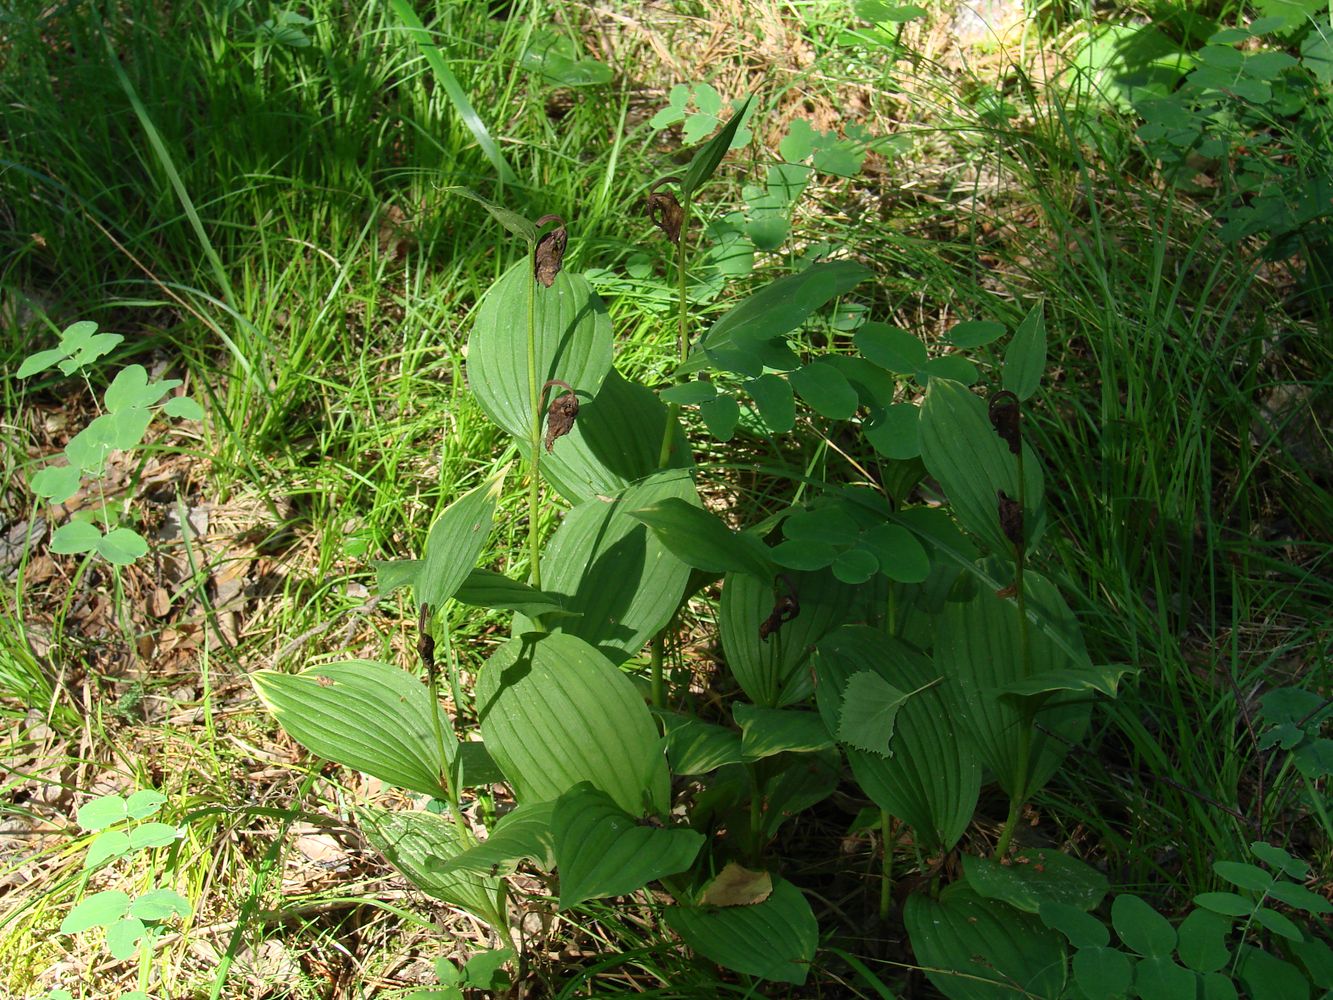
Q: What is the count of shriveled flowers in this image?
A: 7